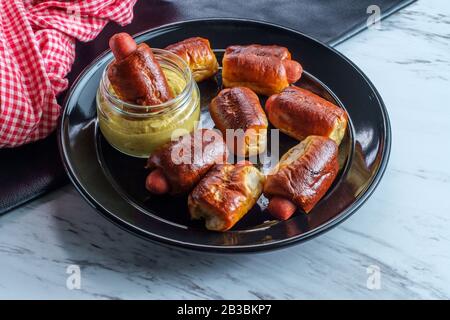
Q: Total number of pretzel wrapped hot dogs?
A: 8